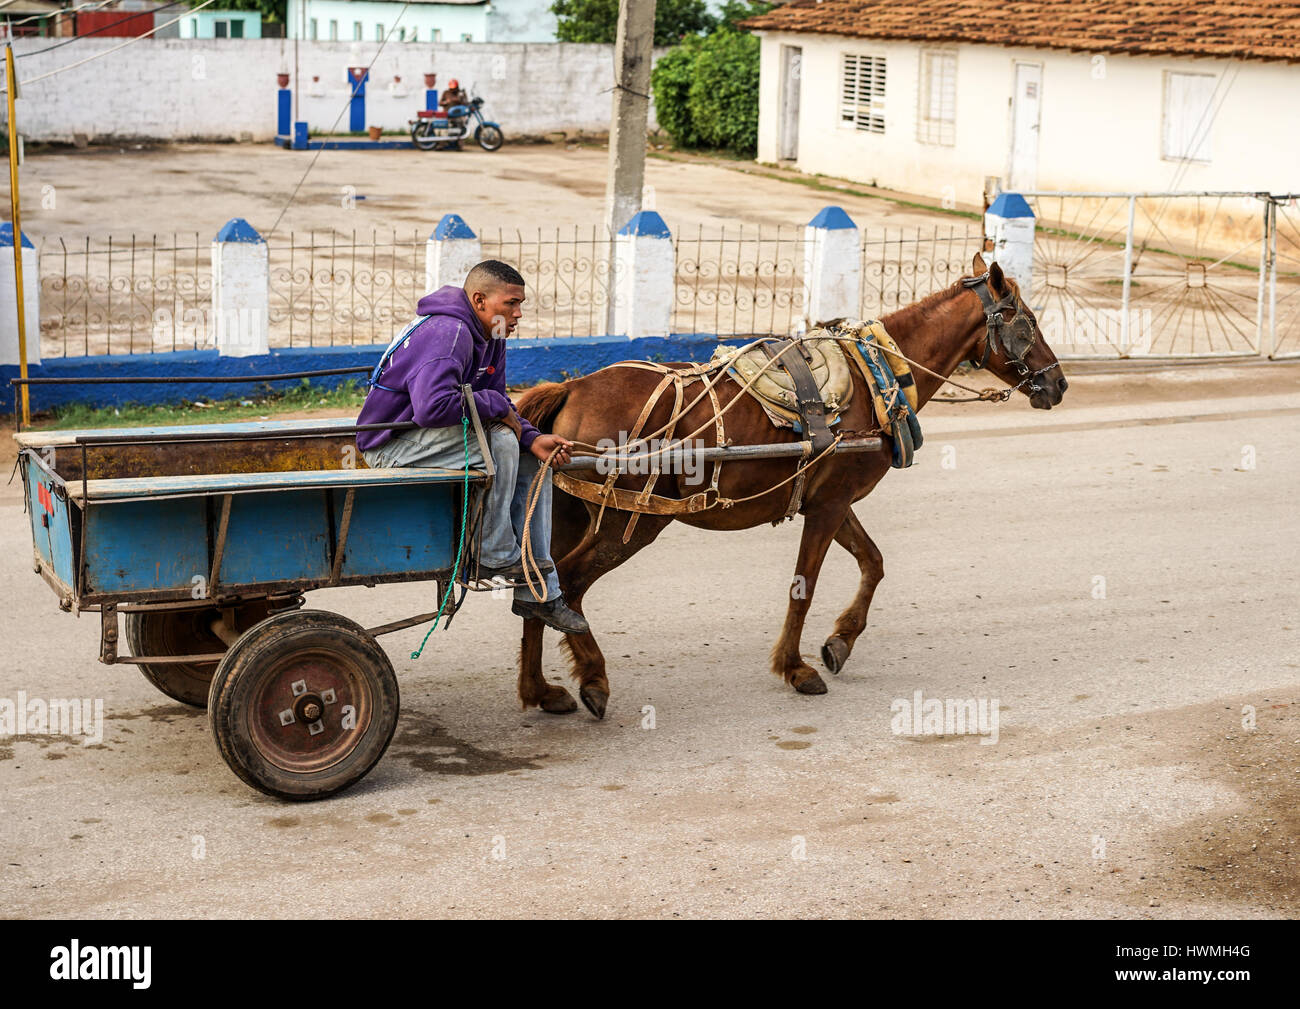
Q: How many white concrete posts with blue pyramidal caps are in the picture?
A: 6